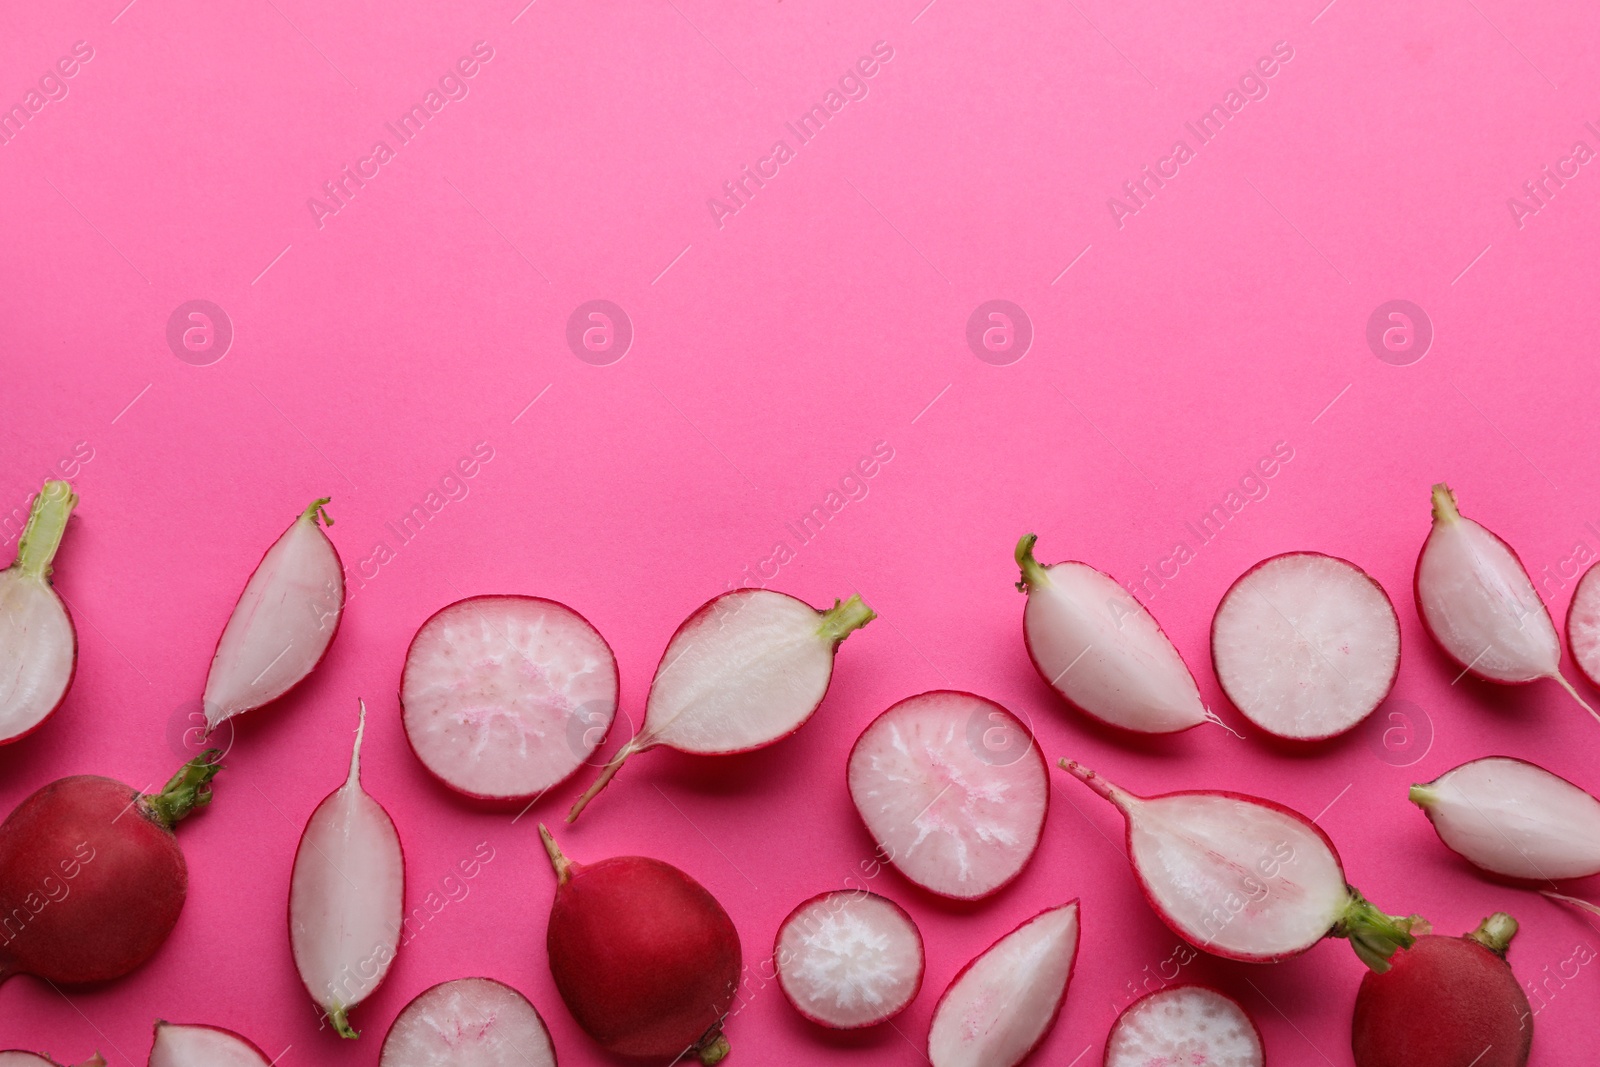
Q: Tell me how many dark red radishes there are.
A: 3